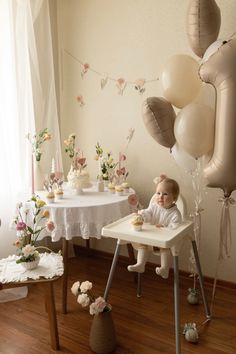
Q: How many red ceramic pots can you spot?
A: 0